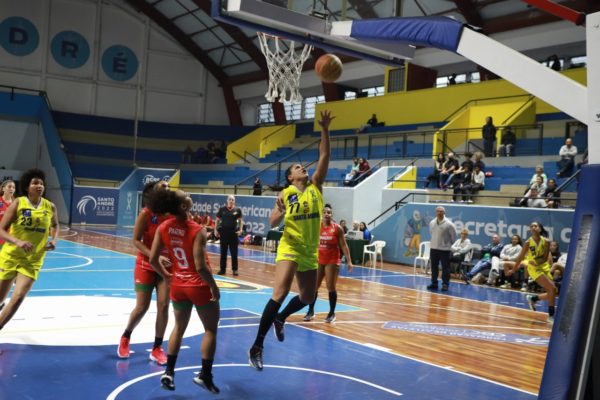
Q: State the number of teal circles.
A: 3